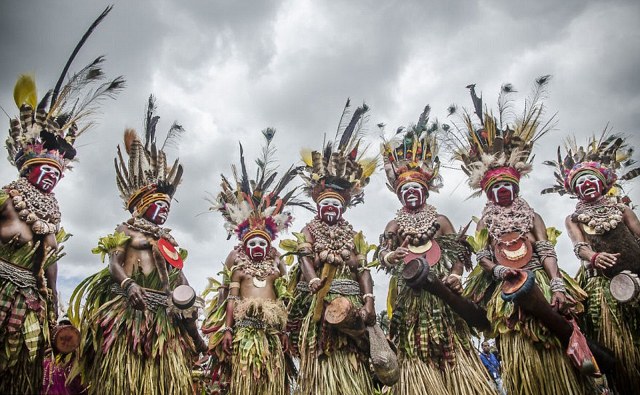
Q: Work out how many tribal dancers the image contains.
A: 7